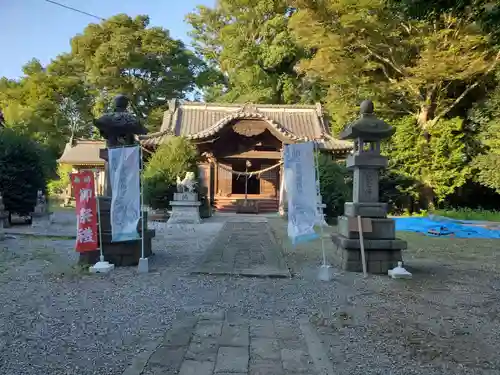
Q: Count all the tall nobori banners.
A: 3